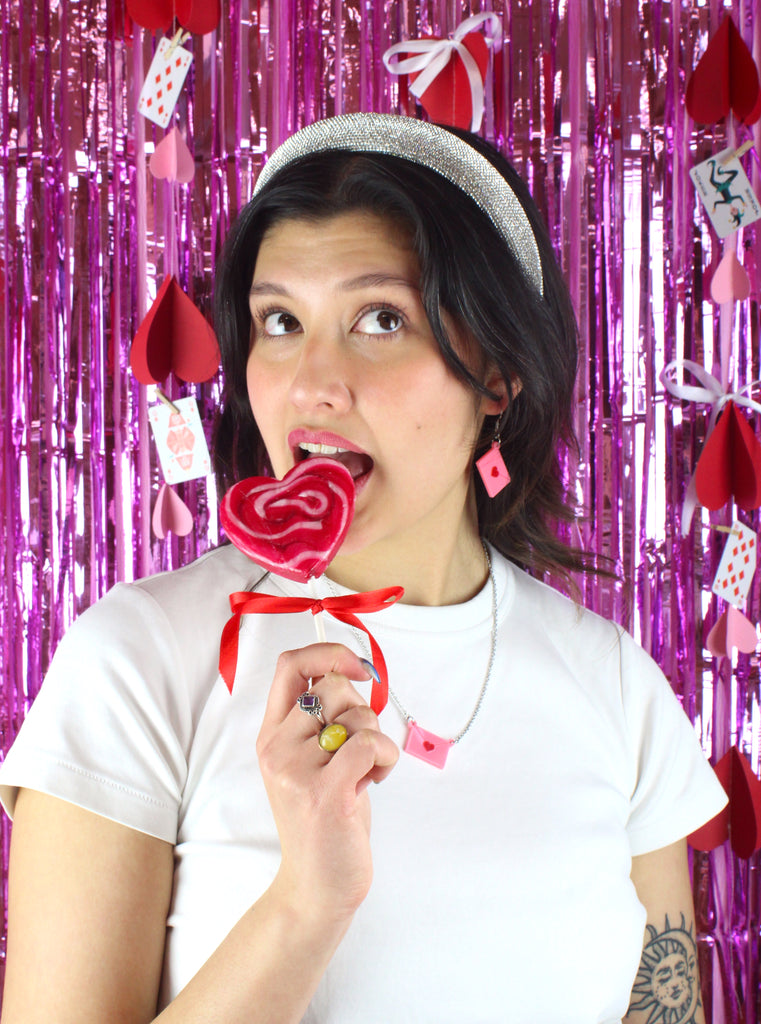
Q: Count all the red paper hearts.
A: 6